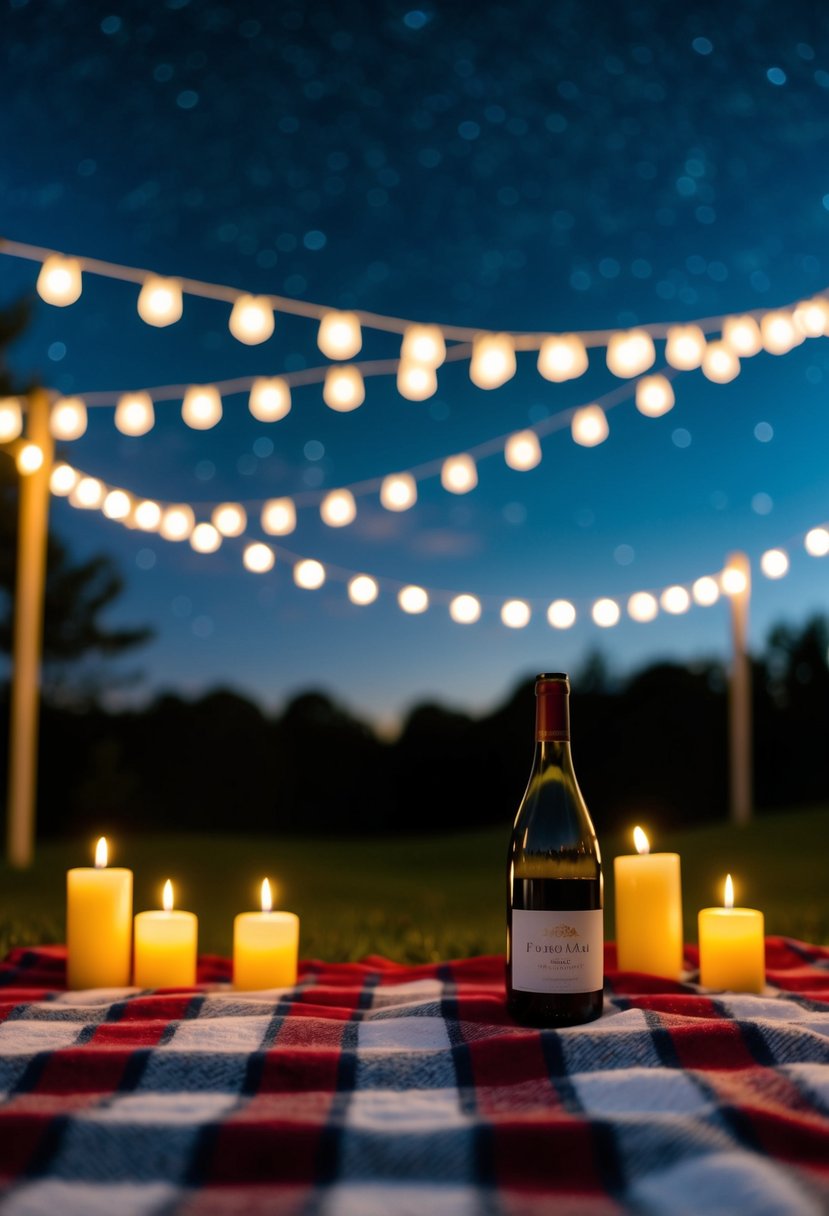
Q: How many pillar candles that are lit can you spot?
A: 5